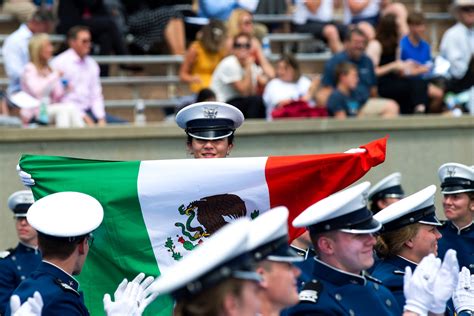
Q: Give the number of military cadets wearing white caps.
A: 9